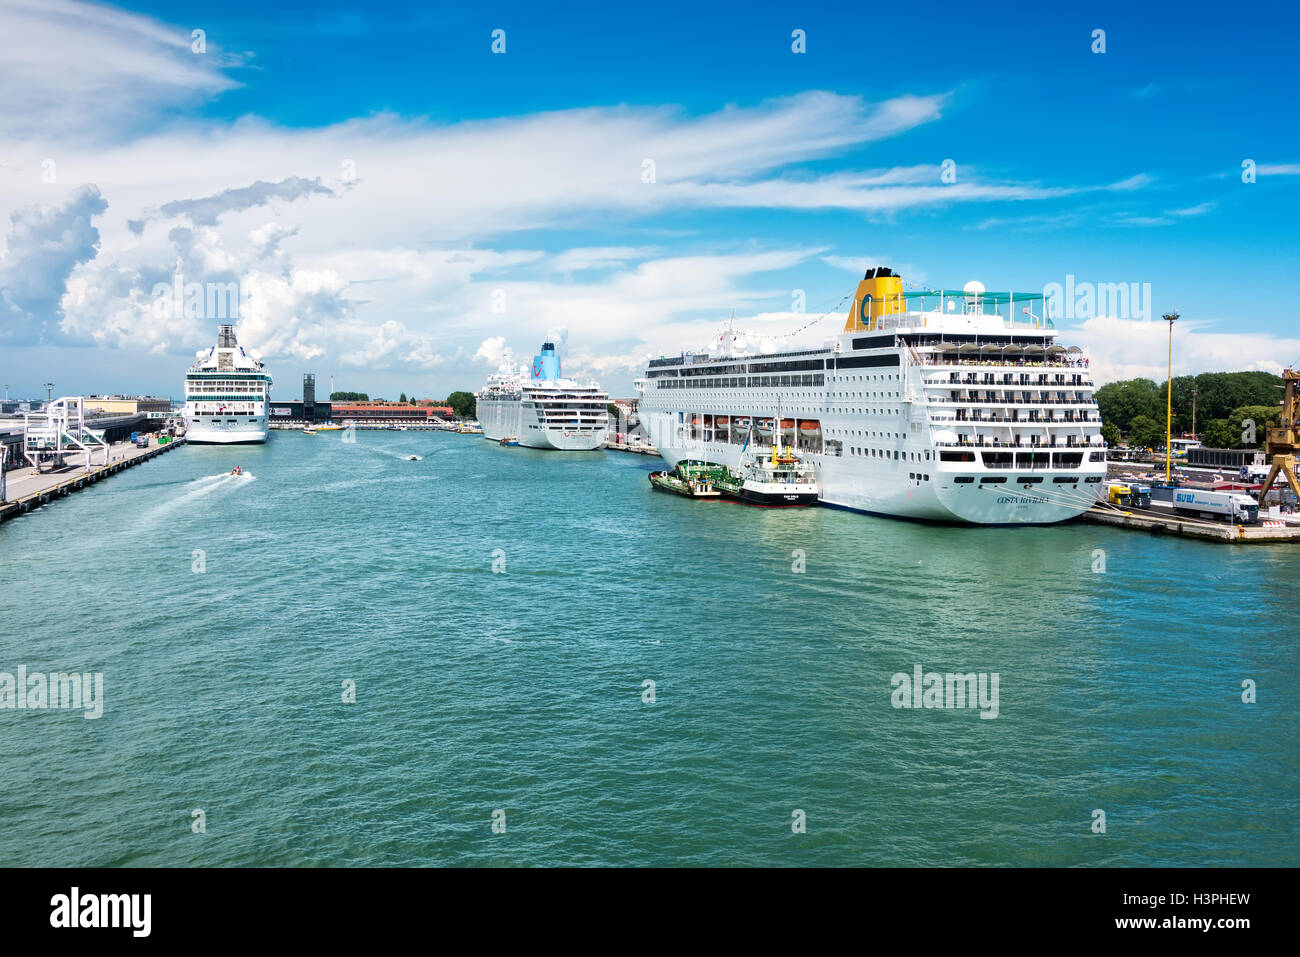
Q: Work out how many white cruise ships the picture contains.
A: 3